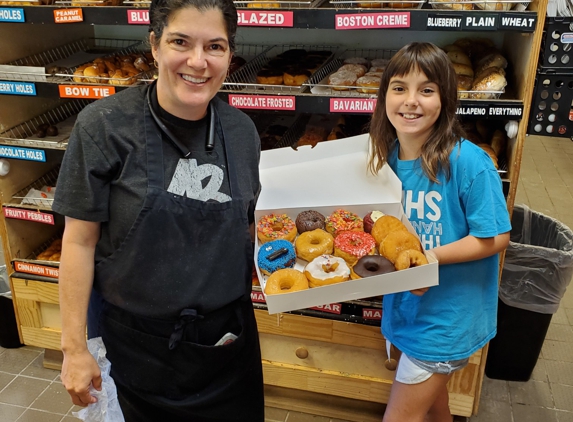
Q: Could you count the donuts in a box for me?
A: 13